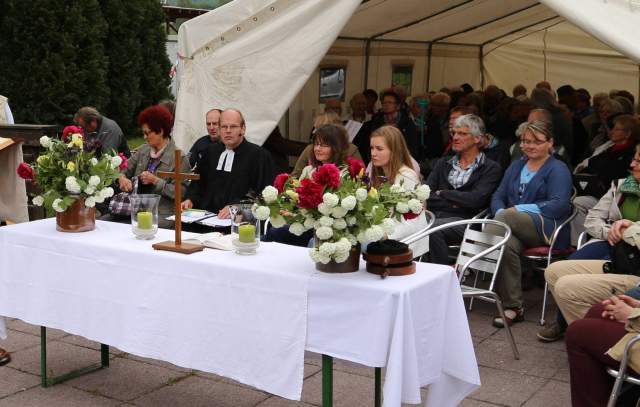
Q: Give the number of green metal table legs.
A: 4